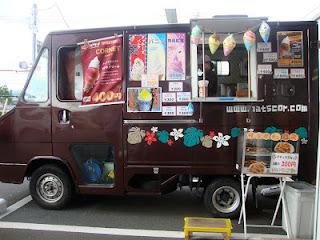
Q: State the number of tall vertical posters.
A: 3